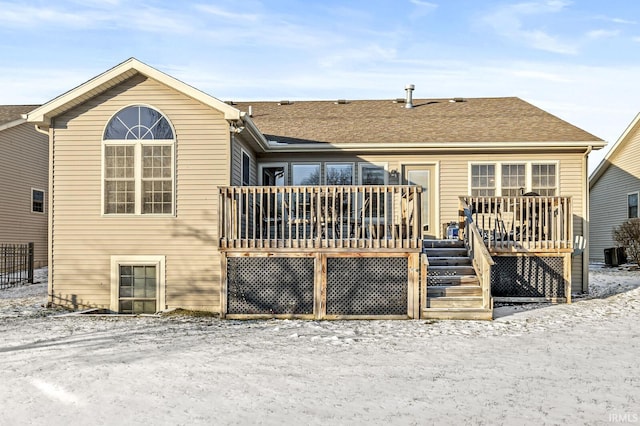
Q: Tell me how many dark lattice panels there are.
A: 3